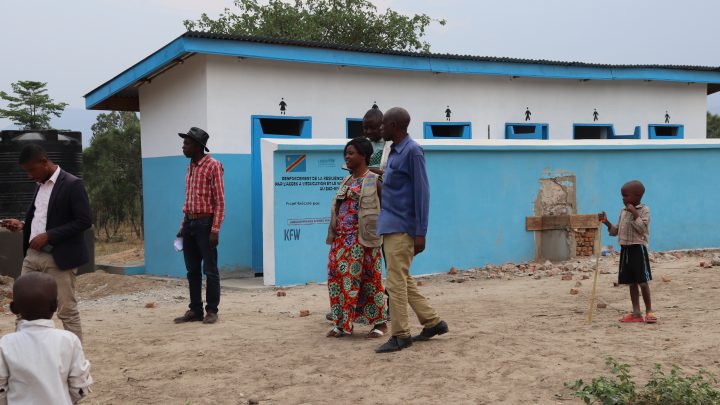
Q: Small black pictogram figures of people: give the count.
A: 6